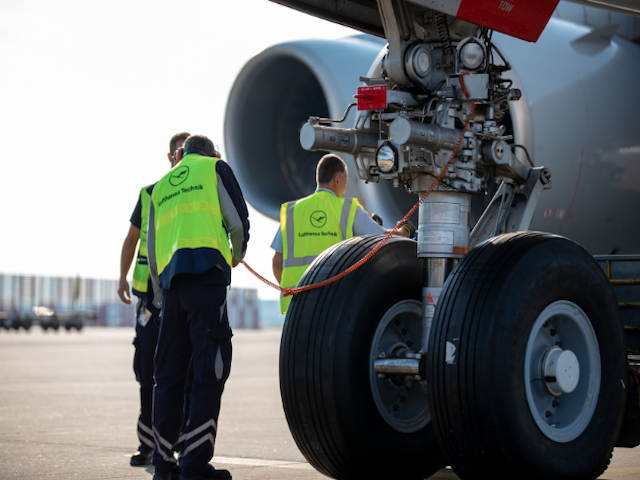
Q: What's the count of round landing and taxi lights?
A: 2